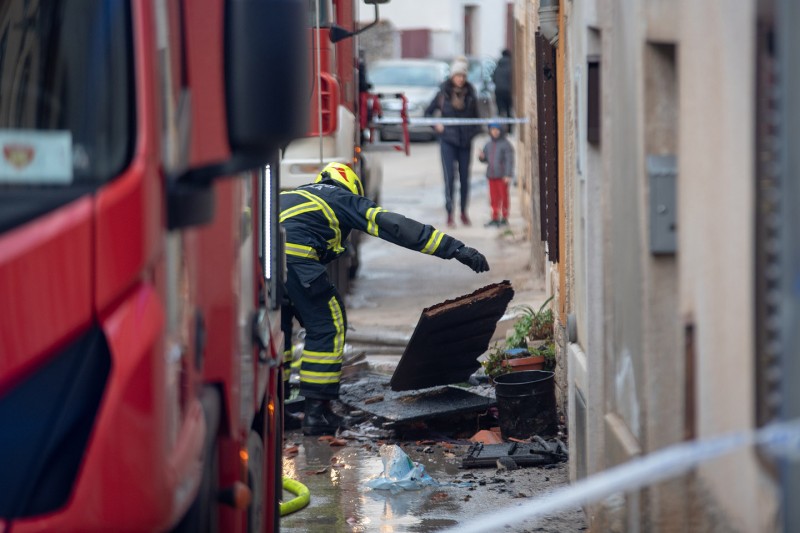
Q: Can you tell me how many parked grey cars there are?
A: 1